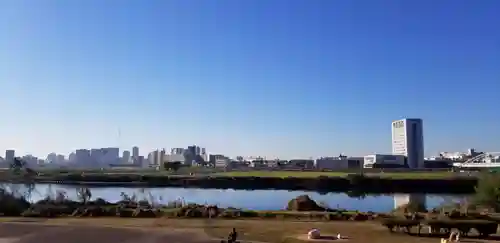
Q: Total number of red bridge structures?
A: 0